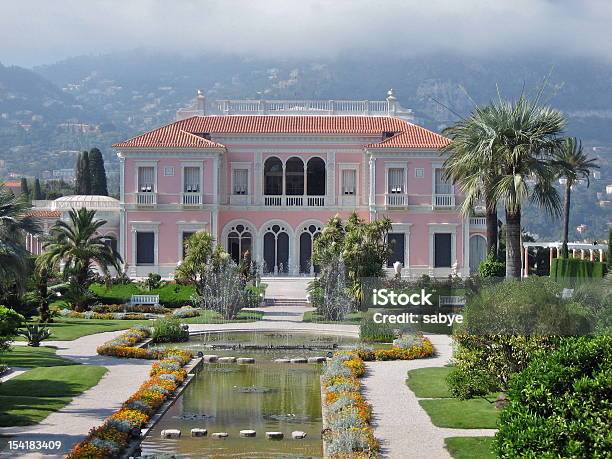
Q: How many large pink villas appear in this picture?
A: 1